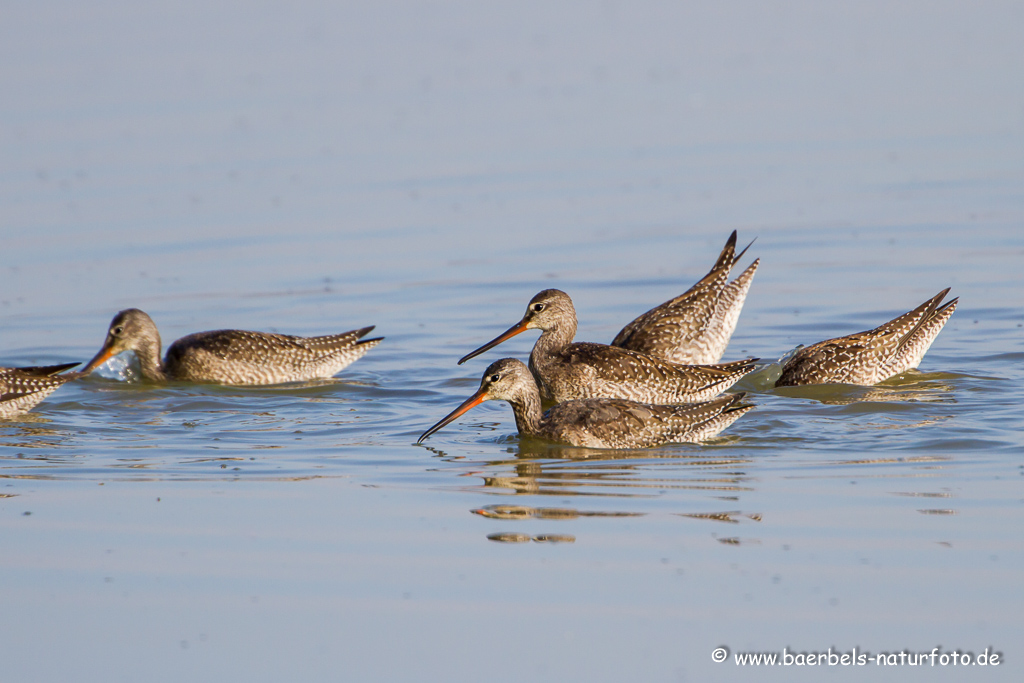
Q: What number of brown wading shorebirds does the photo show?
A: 6